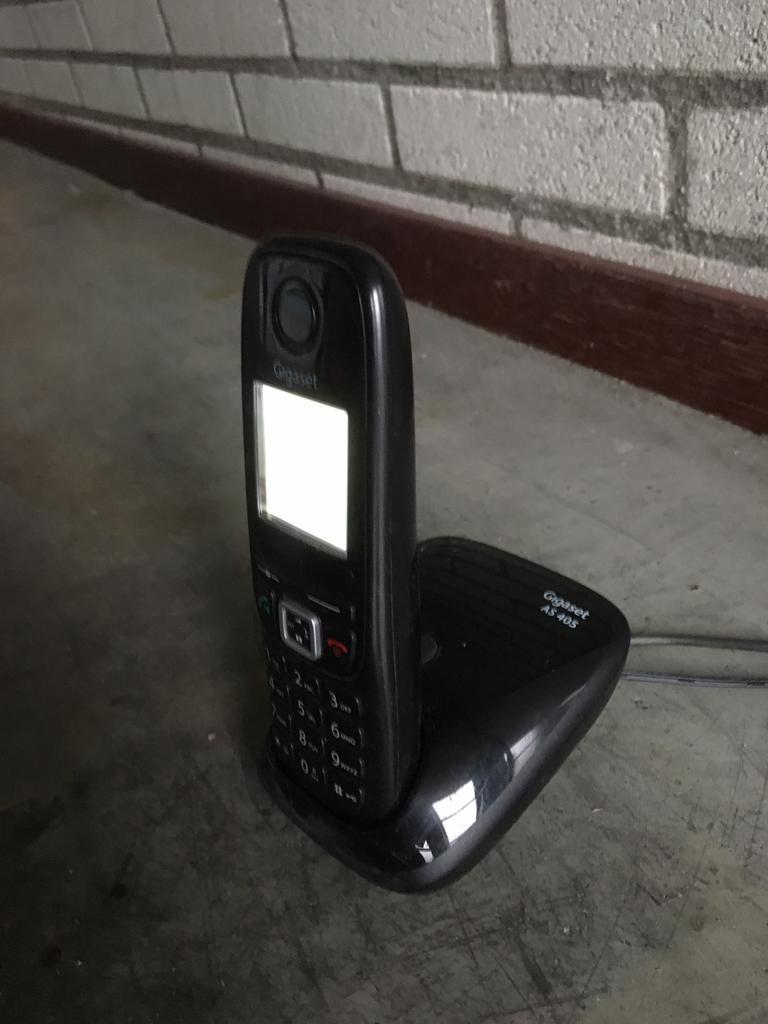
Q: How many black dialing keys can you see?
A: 12